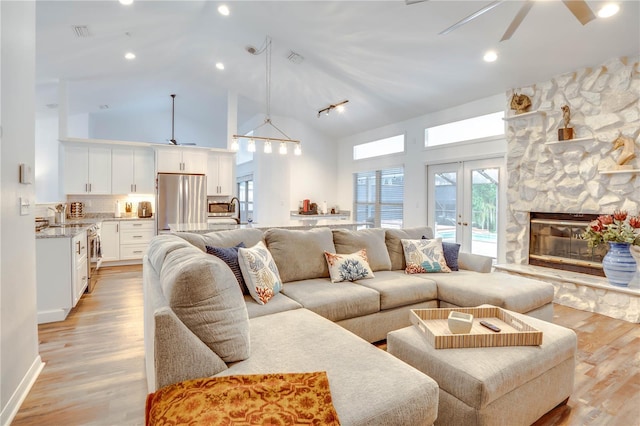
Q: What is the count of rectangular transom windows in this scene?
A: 2